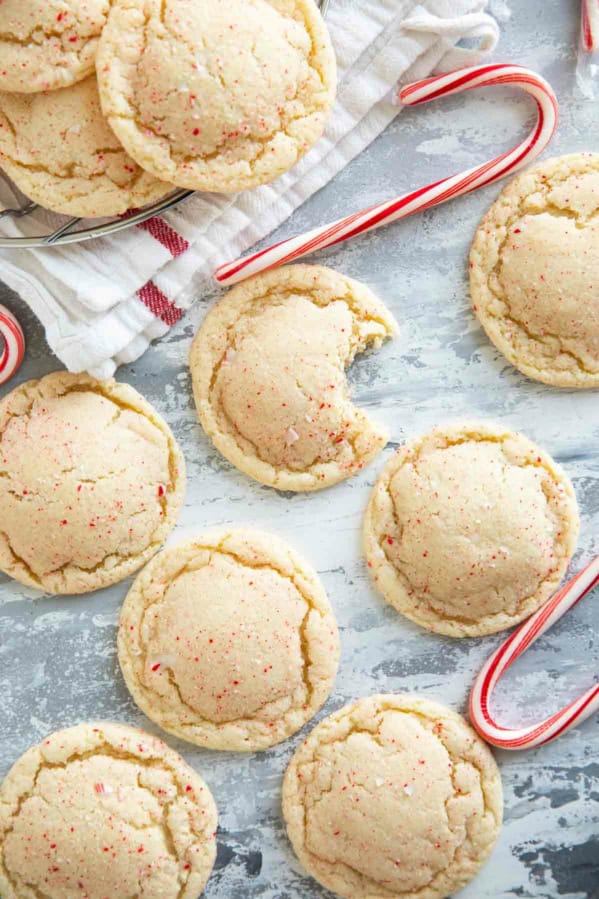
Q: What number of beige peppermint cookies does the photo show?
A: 10